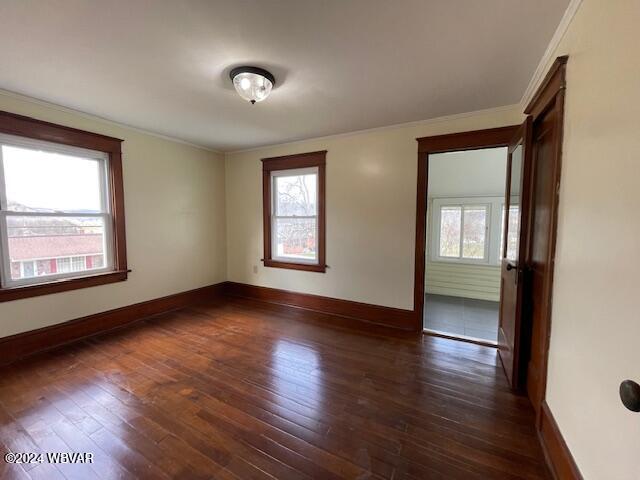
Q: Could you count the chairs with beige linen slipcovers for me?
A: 0